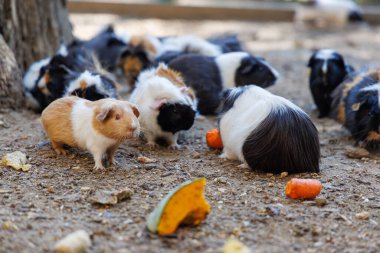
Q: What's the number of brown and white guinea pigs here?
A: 1